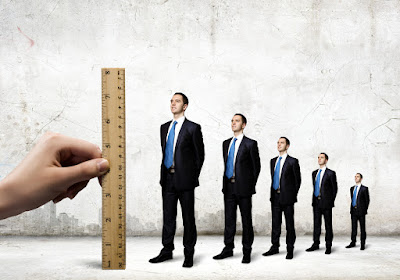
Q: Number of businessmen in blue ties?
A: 5